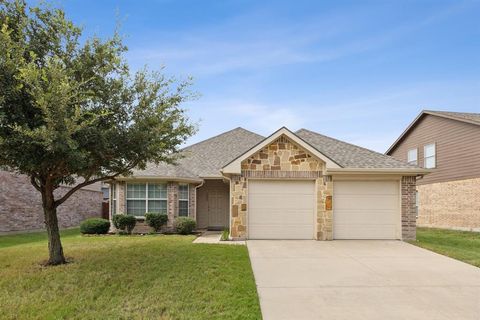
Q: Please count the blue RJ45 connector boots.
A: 0